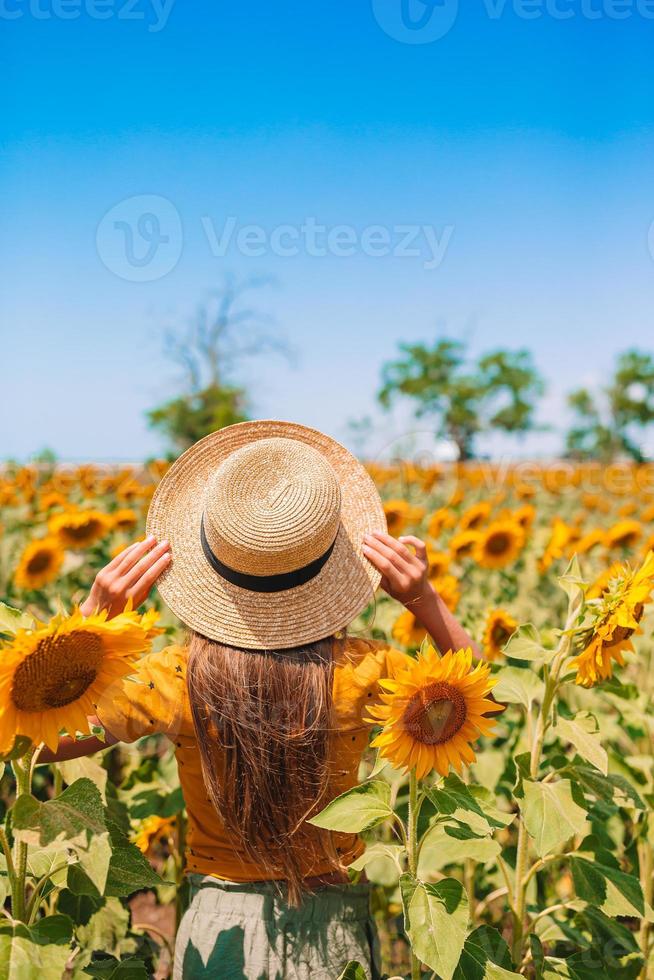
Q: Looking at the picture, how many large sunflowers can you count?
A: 3